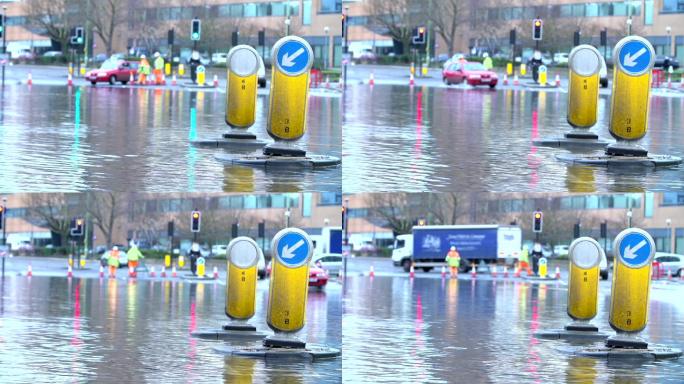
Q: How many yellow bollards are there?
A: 8